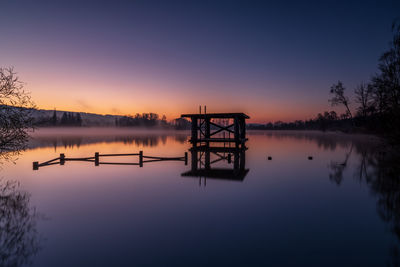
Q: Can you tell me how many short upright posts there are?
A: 5